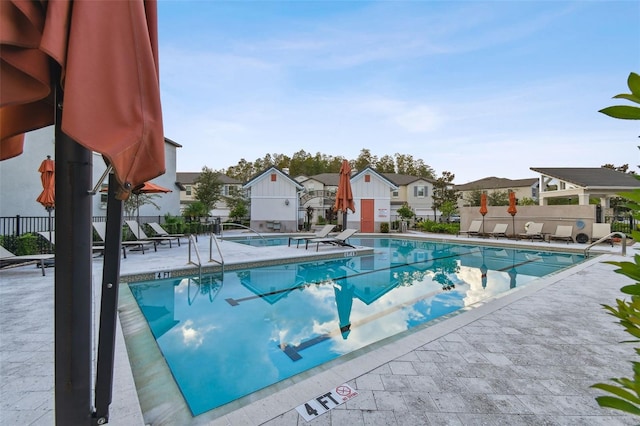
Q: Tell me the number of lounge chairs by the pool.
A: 12